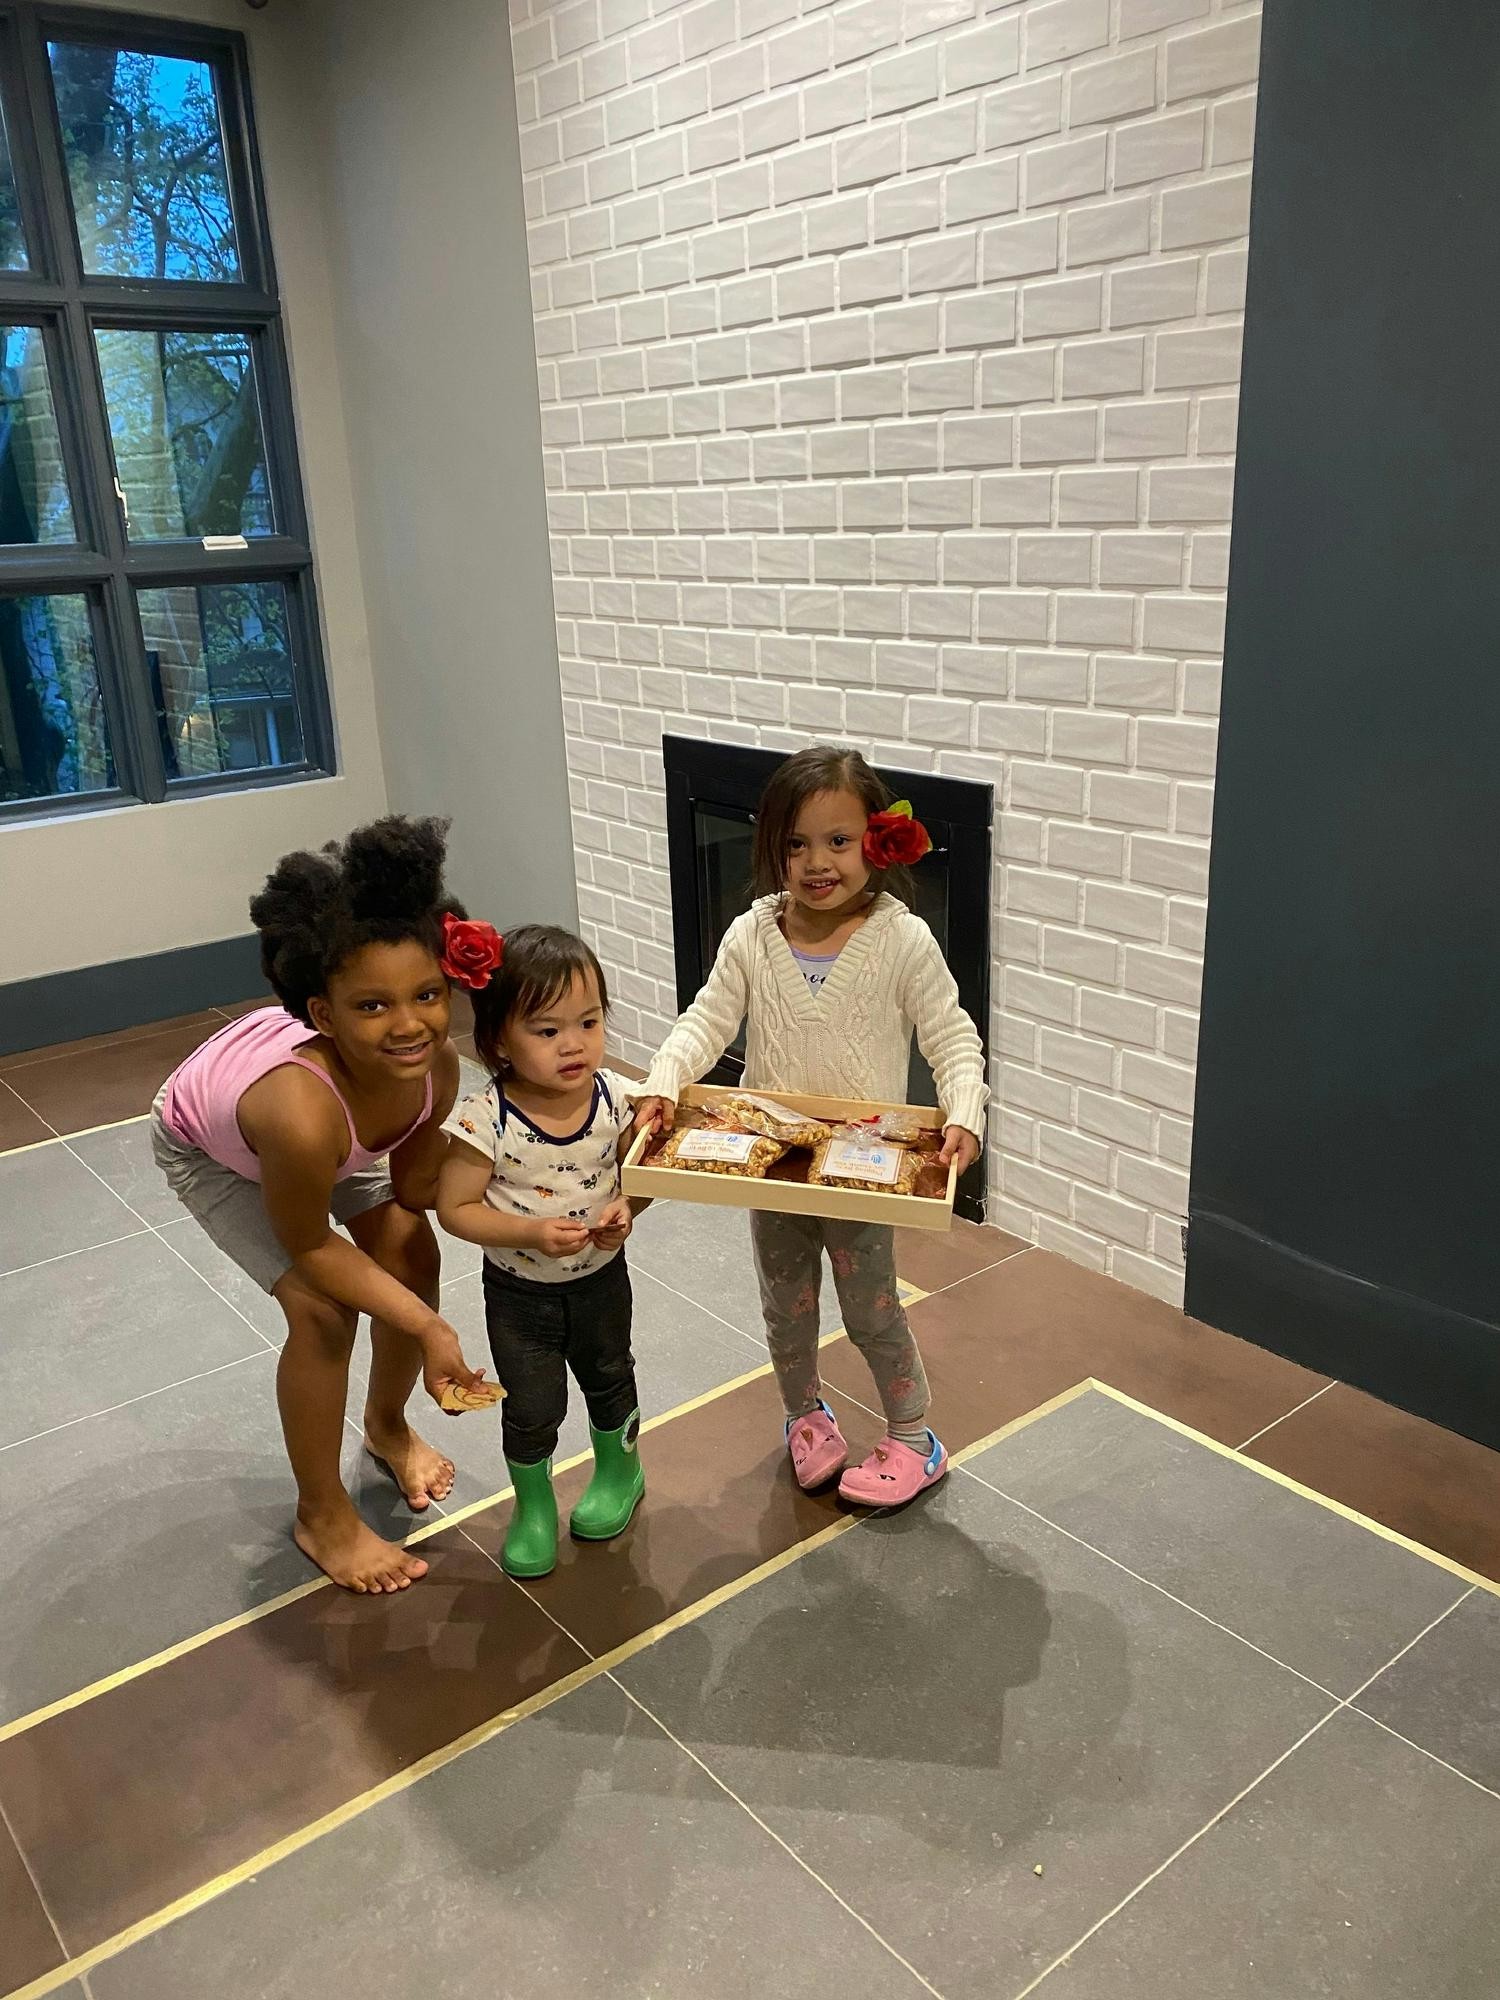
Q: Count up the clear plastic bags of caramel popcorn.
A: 3